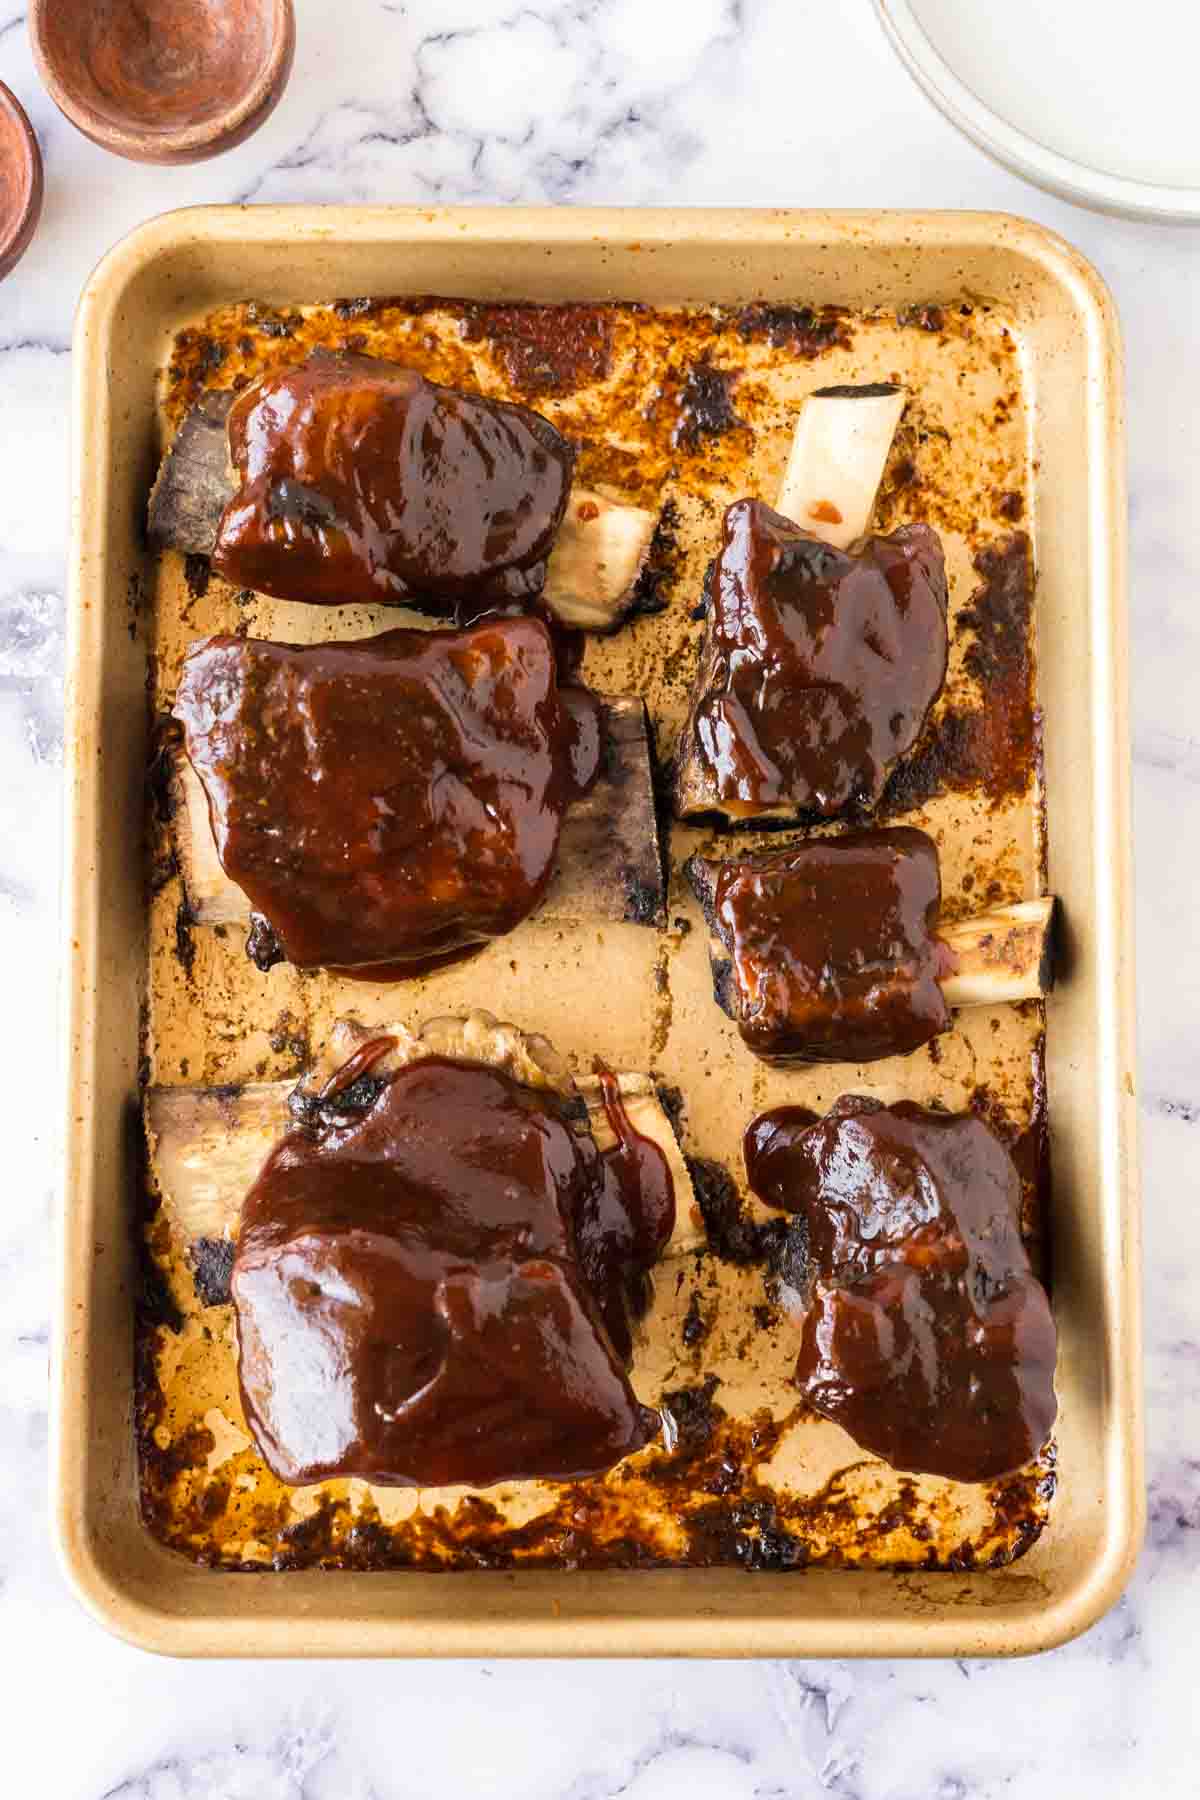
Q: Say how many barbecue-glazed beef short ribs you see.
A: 6